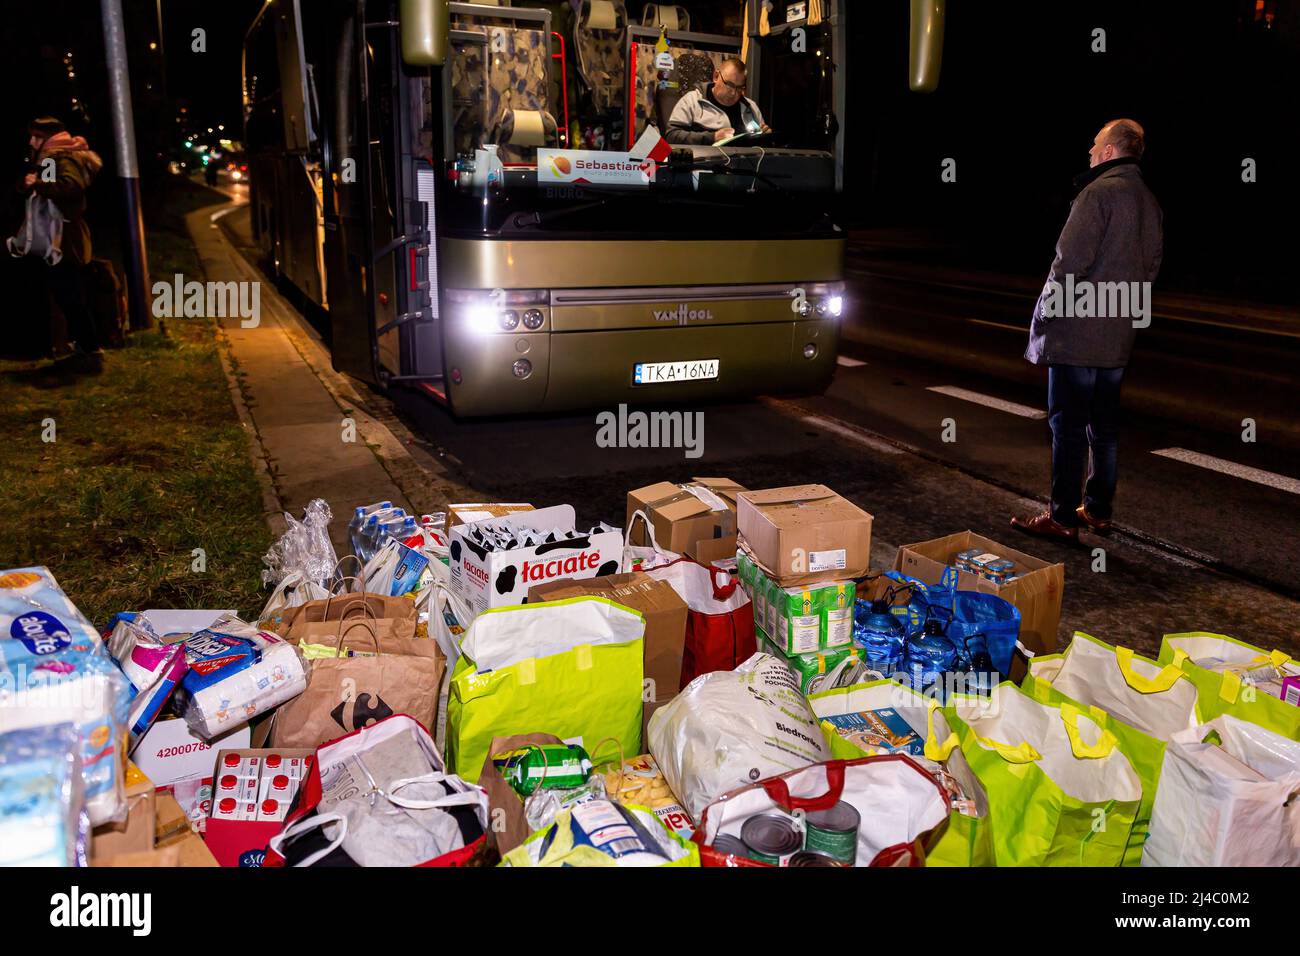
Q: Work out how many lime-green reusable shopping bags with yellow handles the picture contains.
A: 6